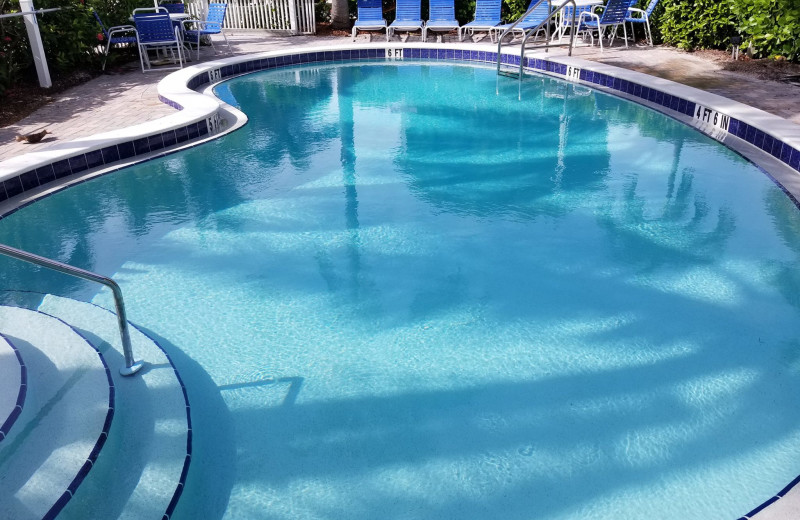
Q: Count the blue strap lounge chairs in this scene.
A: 5